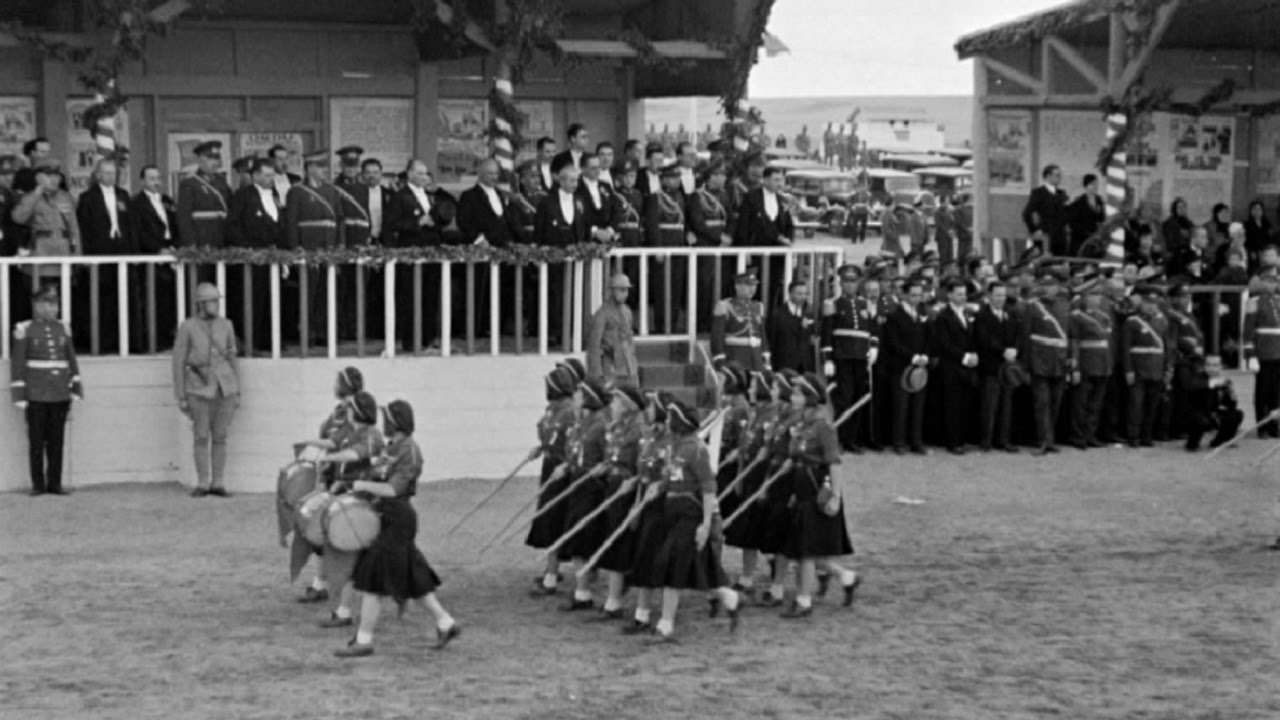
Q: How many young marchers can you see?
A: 13